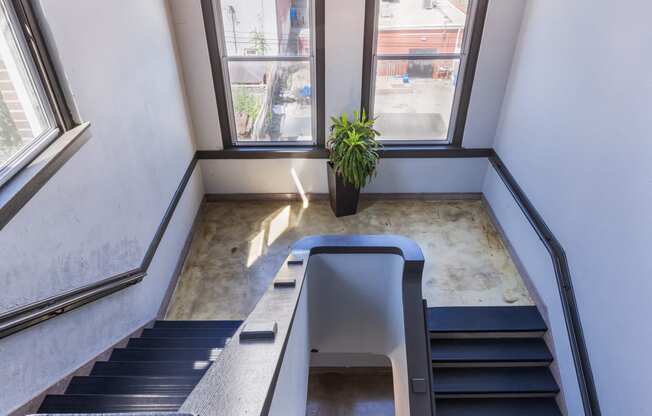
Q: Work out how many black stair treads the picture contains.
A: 11